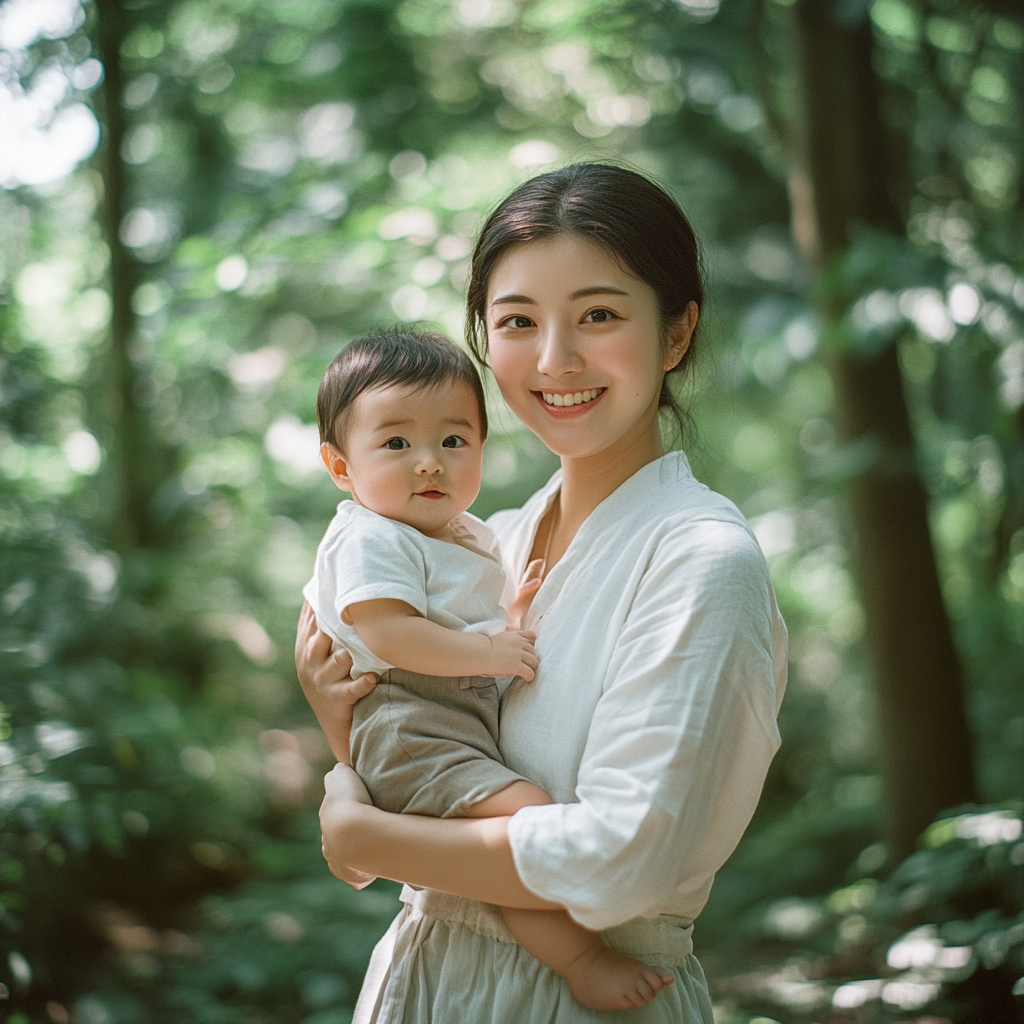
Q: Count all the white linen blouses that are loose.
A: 1